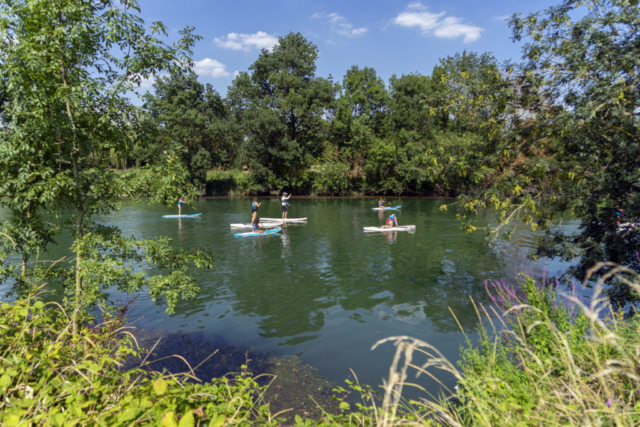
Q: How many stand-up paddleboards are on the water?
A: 6